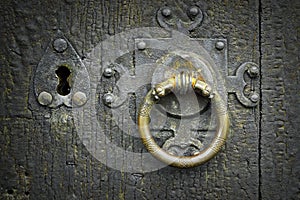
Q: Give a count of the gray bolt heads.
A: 11